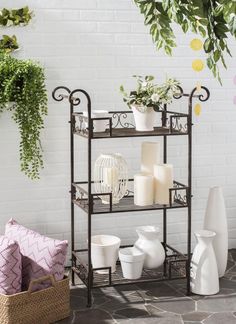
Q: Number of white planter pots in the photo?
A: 4